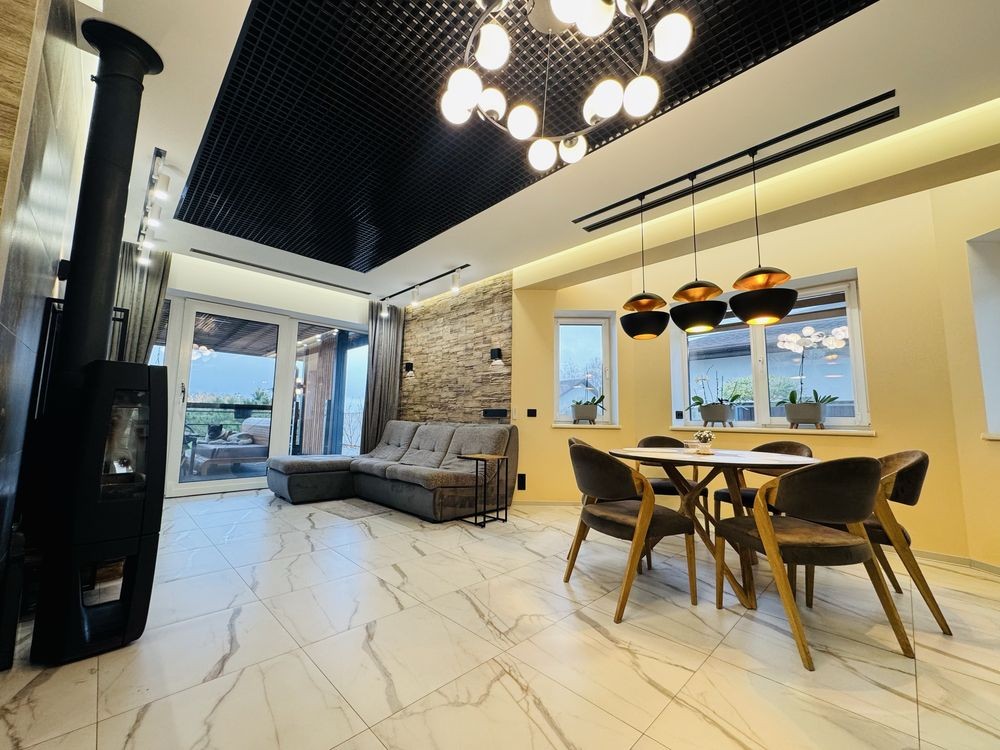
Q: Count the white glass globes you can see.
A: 15